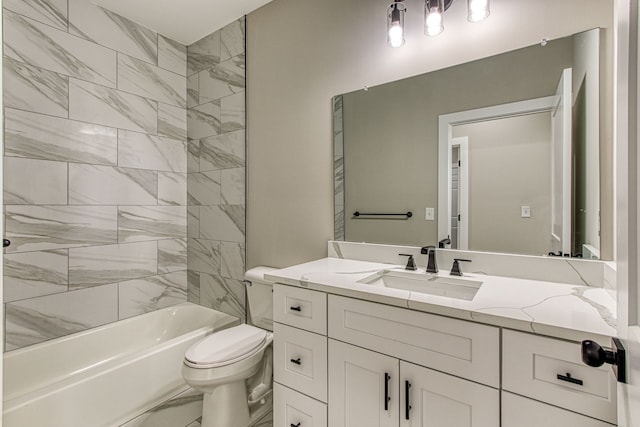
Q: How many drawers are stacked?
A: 3